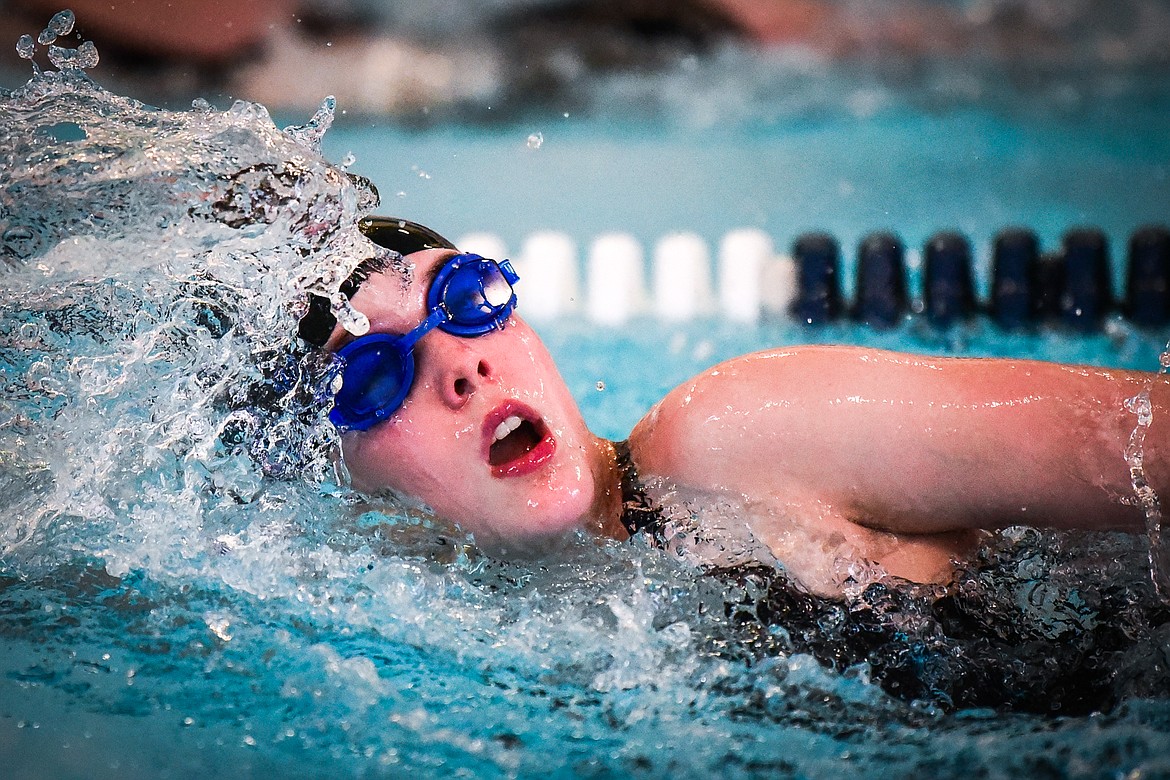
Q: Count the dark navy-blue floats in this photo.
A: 6